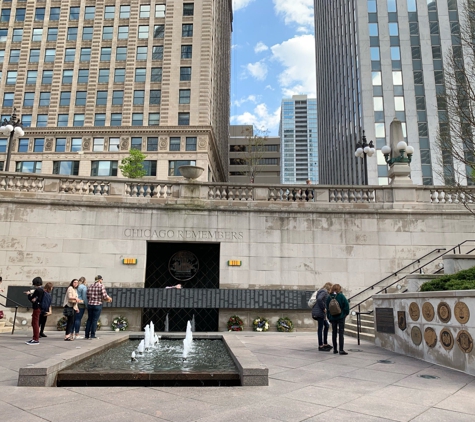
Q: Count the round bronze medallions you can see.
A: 8